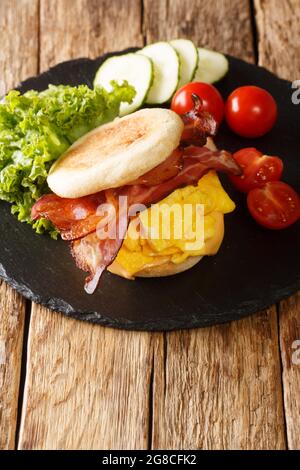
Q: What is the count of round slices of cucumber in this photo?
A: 4